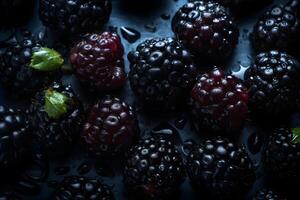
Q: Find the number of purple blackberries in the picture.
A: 3